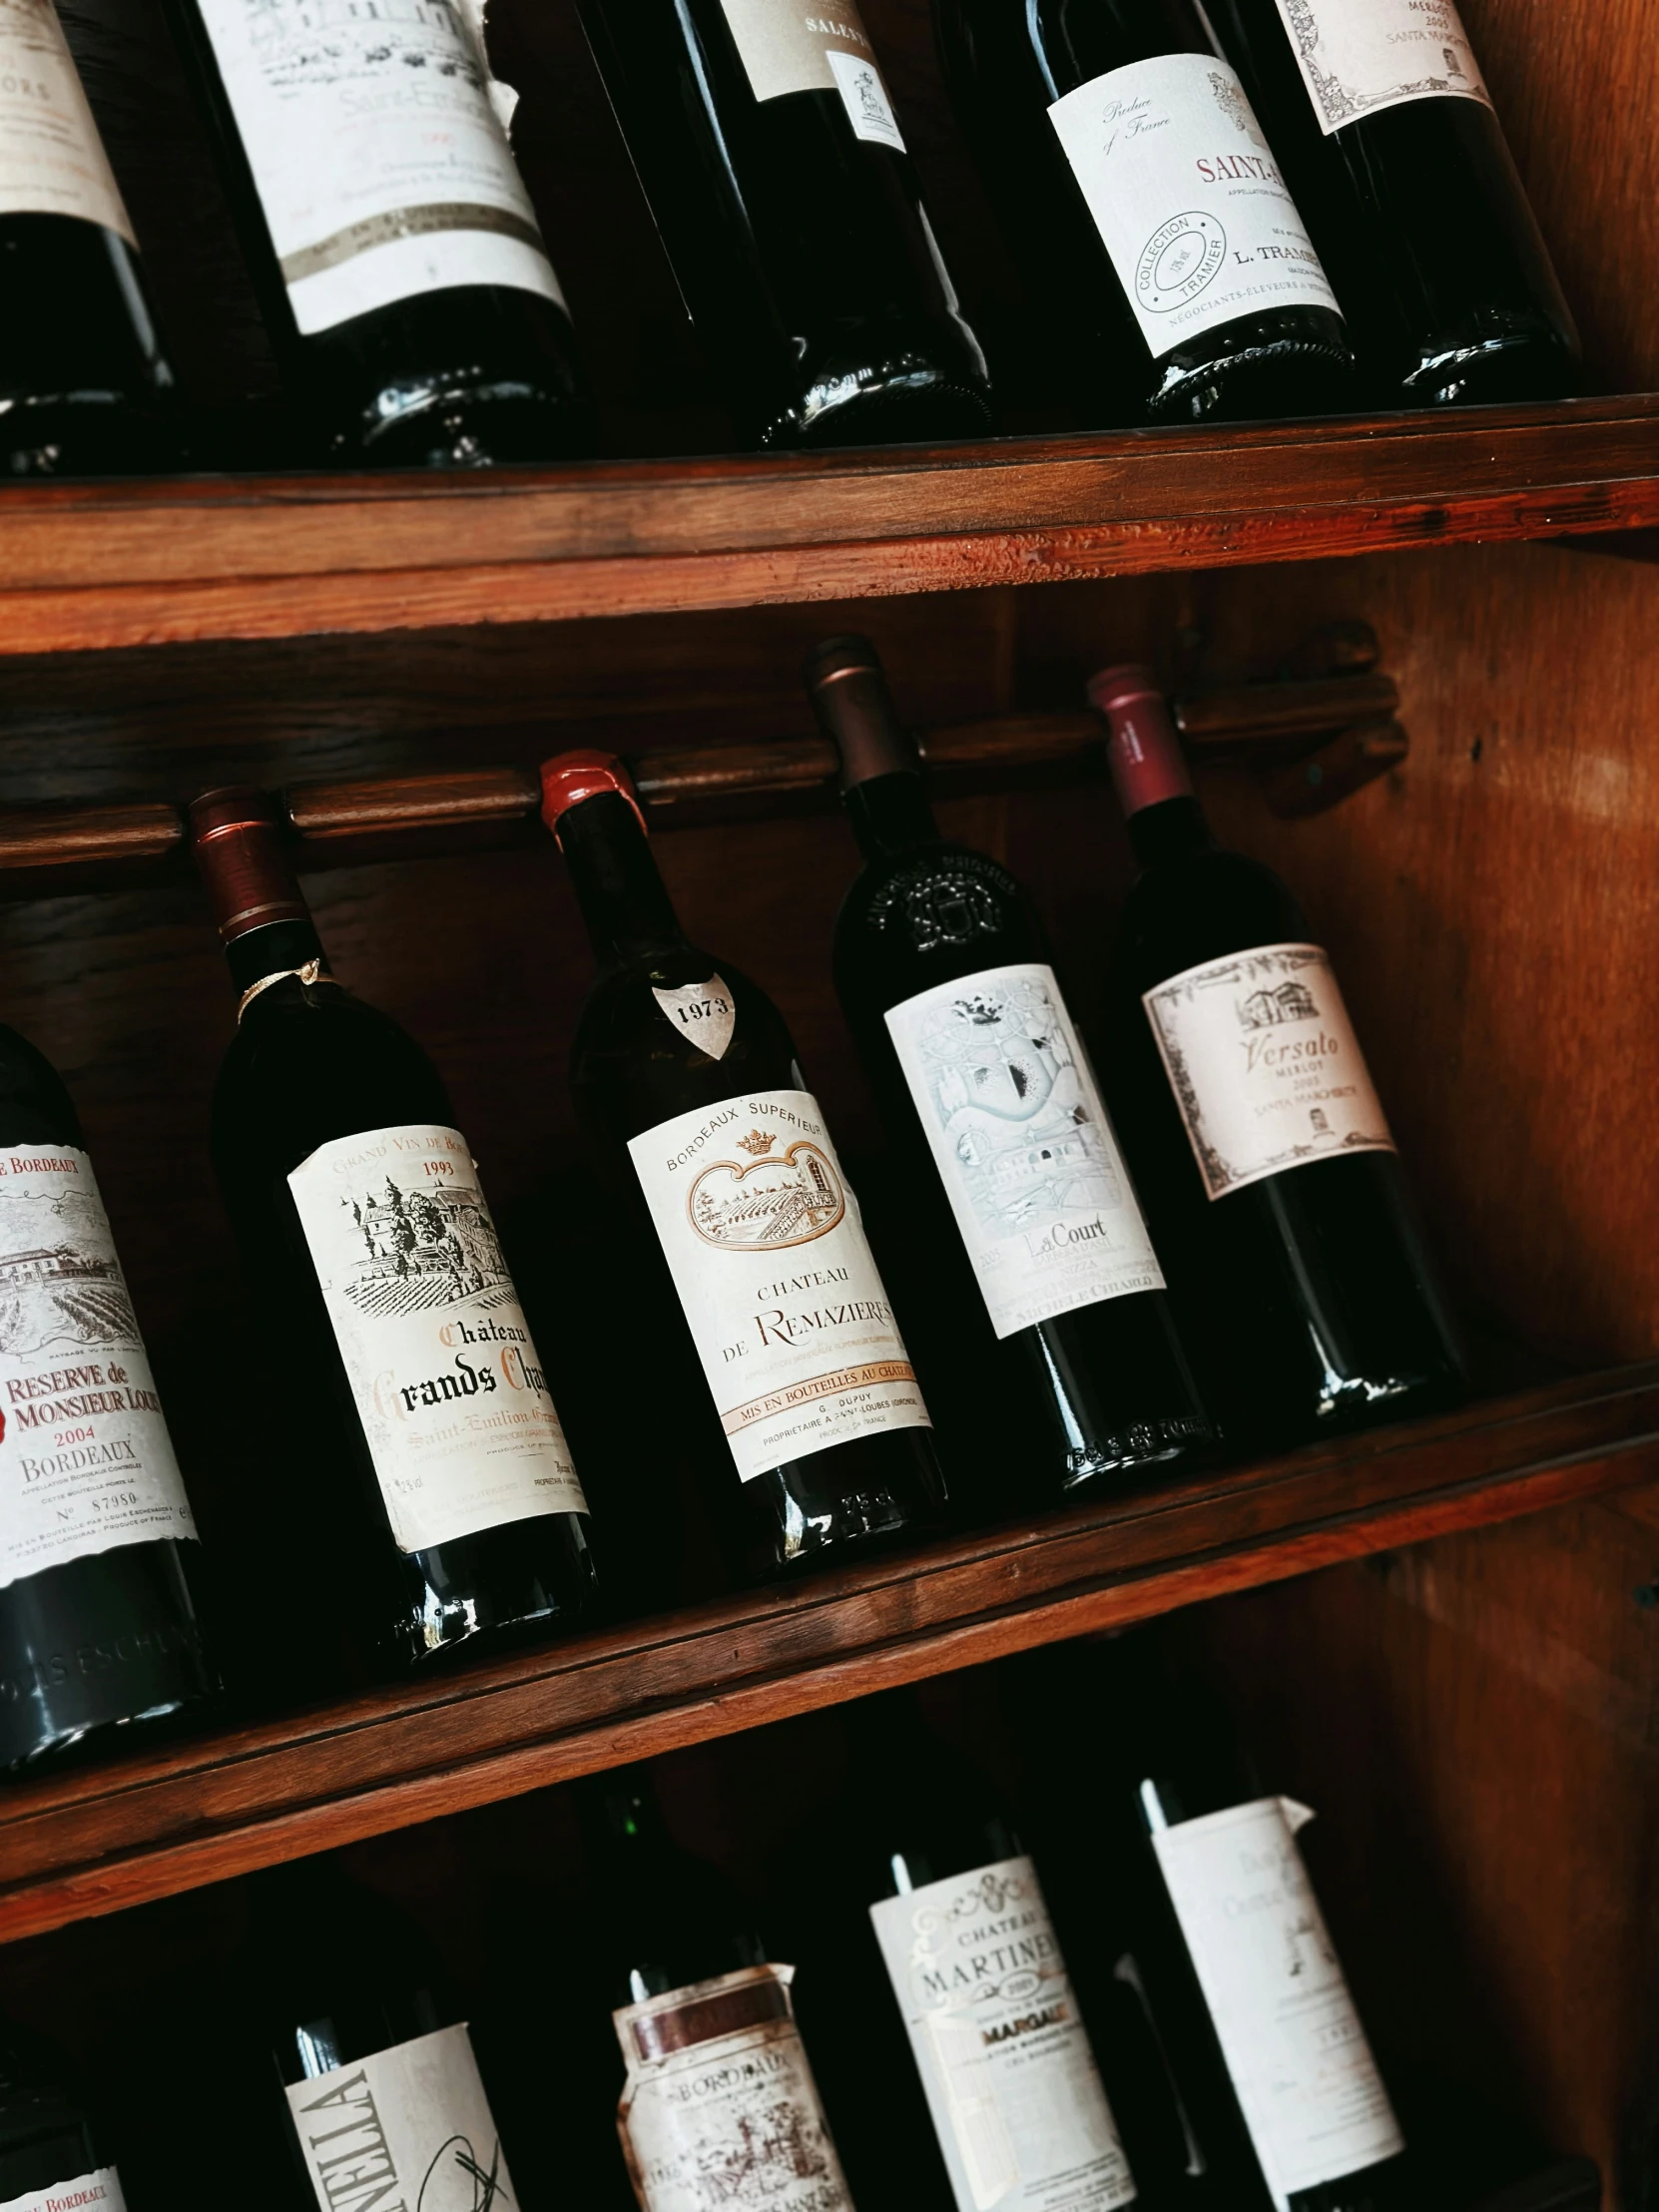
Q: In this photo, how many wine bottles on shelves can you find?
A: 15